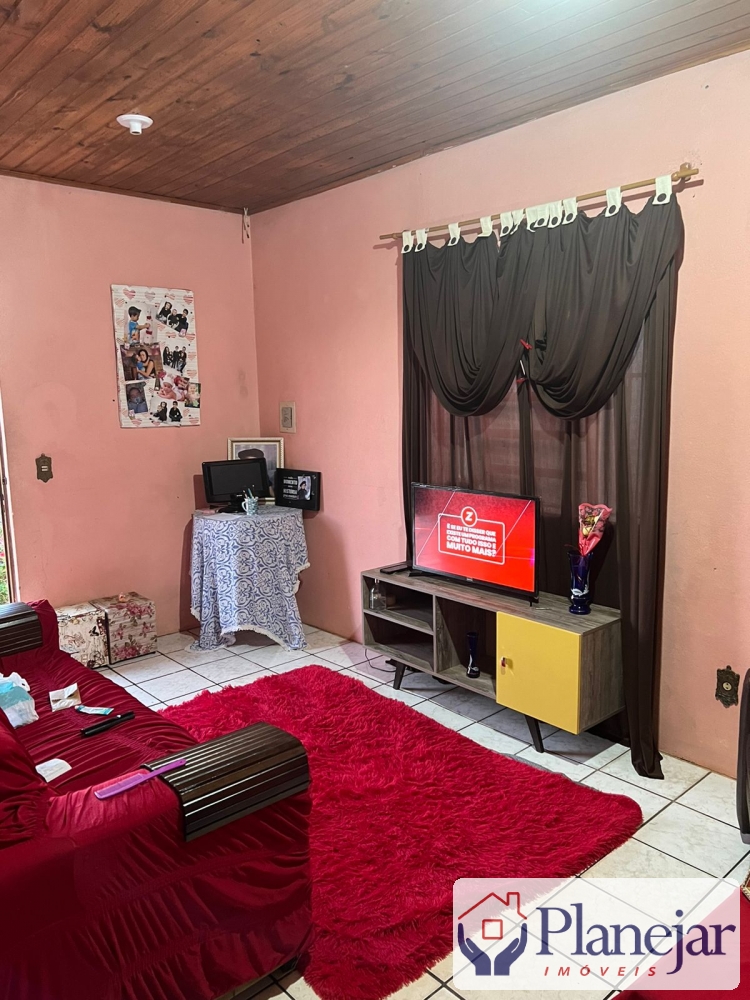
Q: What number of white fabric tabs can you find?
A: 12